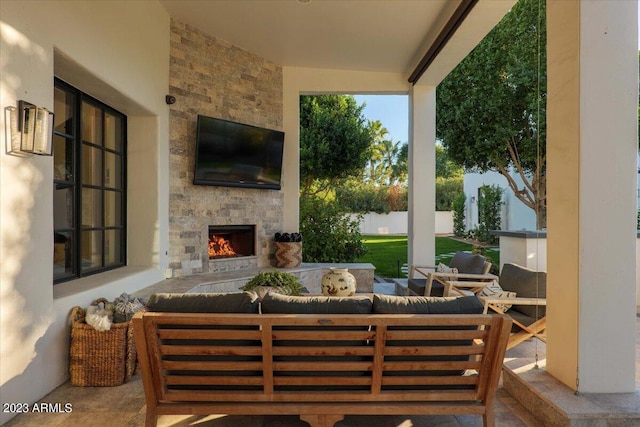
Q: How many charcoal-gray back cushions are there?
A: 5